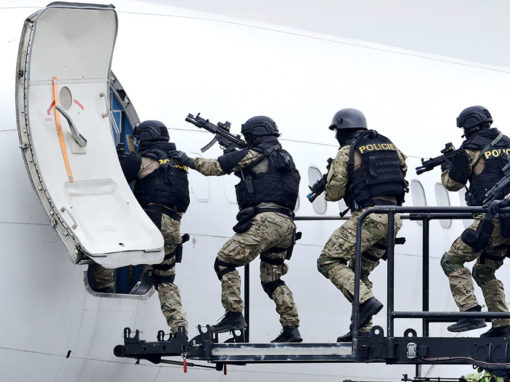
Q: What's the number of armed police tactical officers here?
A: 4